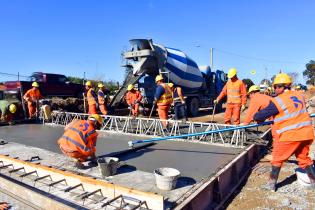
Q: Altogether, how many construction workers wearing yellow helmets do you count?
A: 11